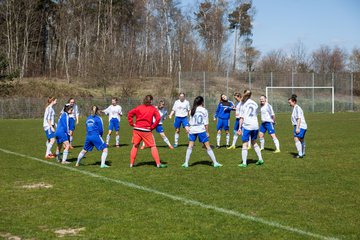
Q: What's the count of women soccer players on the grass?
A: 14